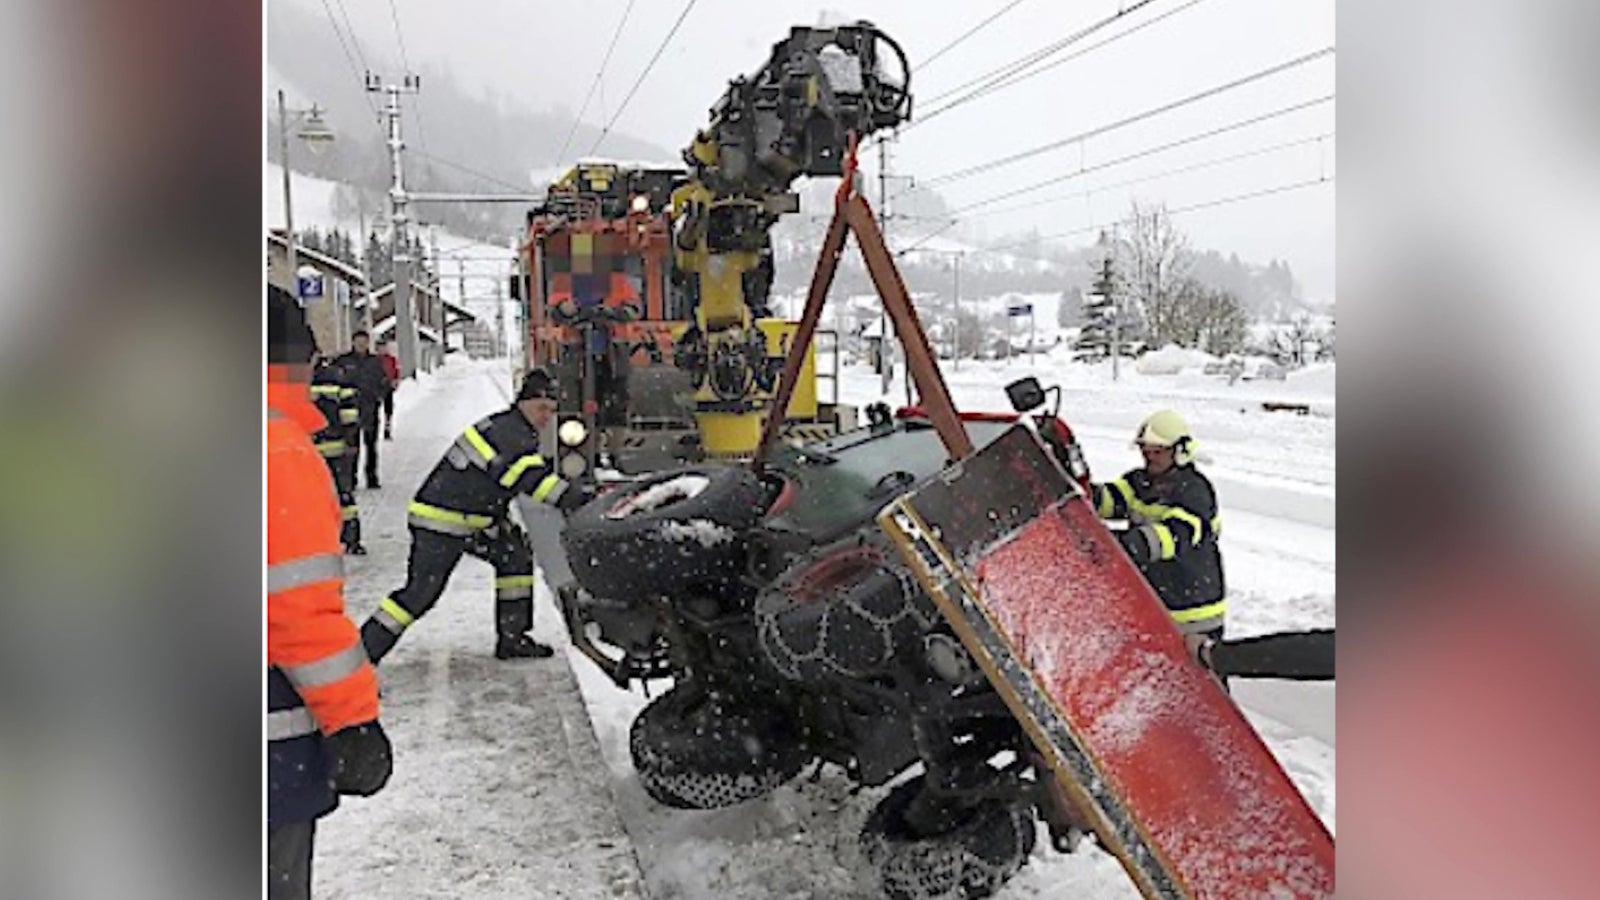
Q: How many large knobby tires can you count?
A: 4